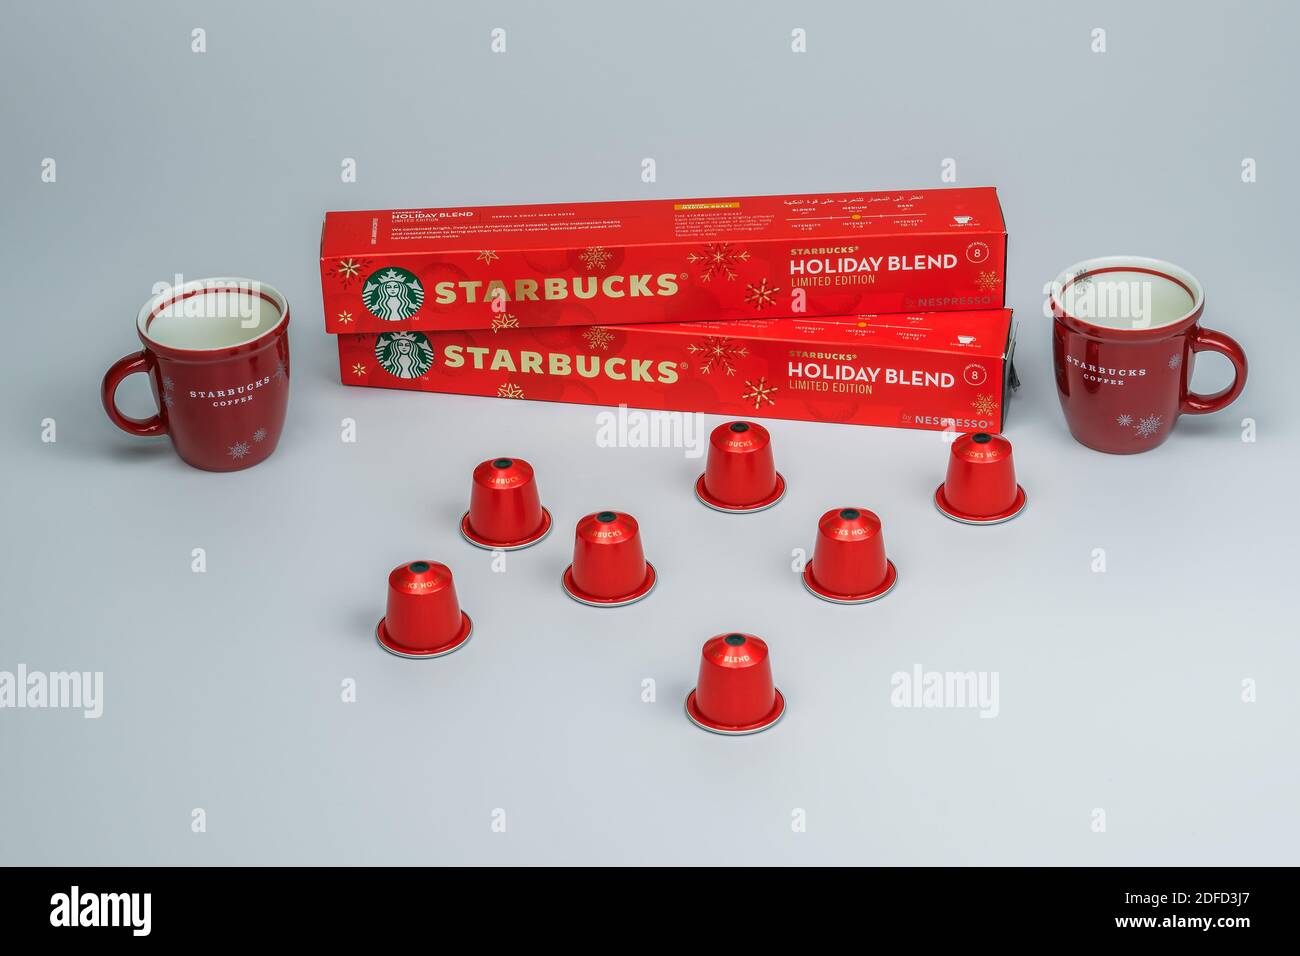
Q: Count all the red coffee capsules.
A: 7